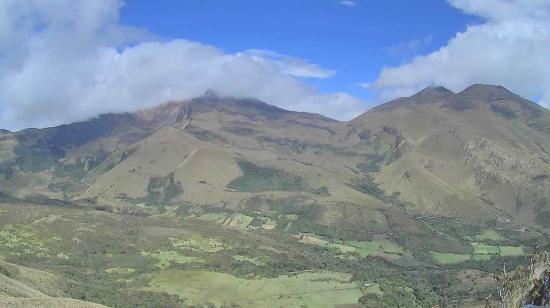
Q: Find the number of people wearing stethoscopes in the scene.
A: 0